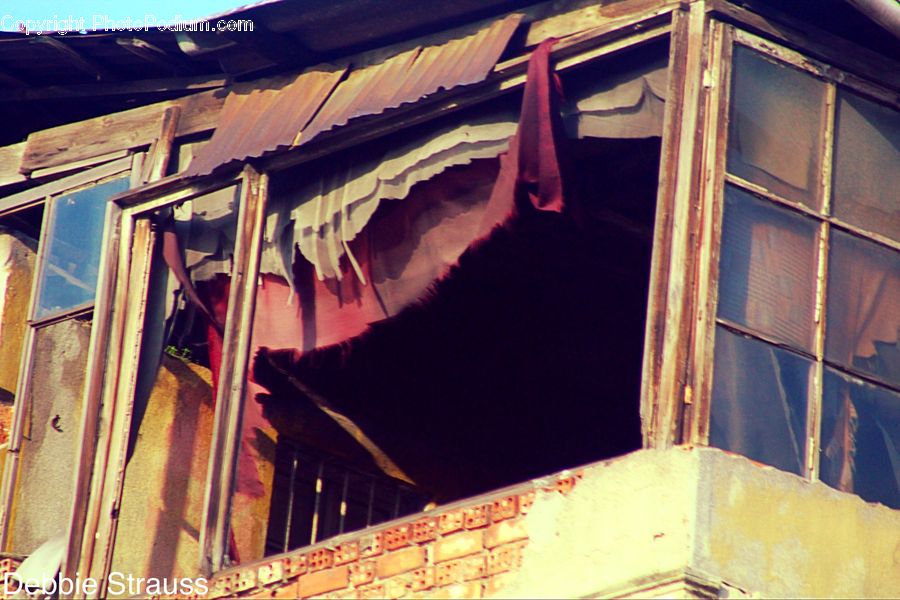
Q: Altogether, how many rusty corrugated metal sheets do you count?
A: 2